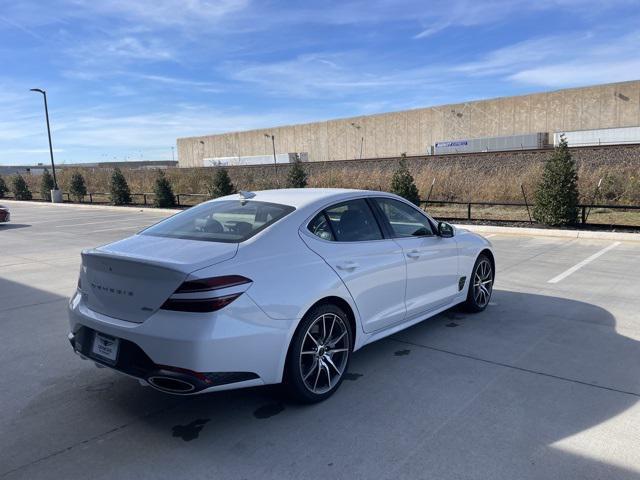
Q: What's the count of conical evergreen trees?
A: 10